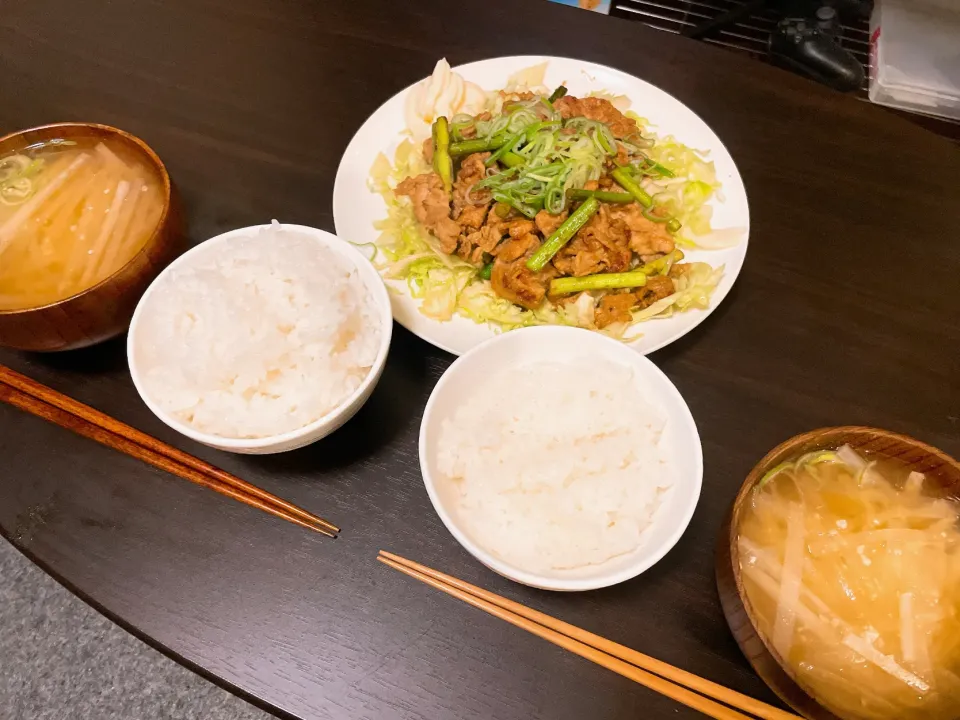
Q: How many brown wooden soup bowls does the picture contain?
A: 2